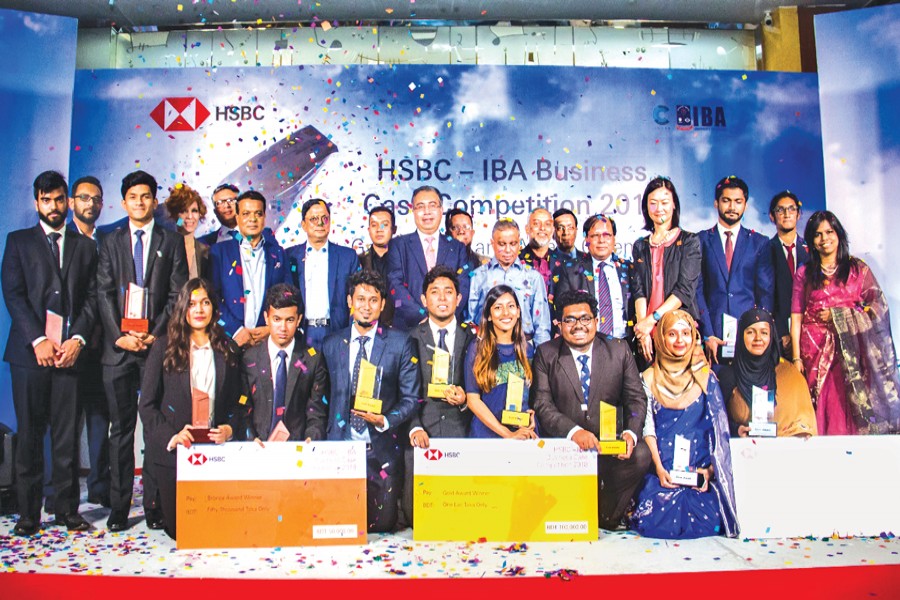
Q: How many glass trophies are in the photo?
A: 11